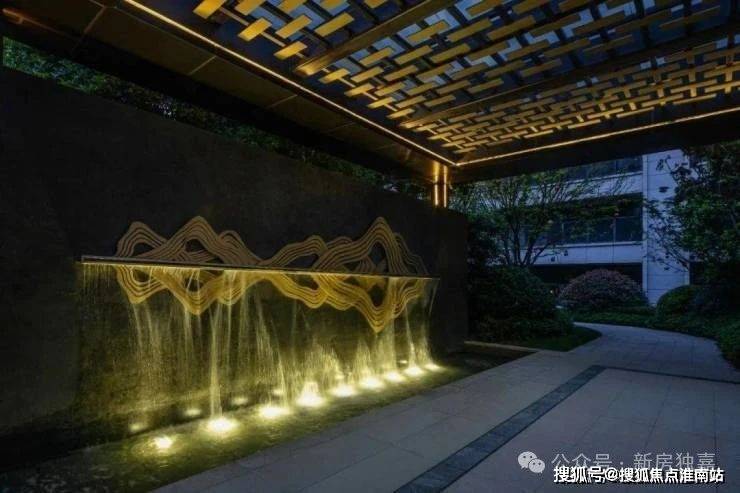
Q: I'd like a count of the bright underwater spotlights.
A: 9